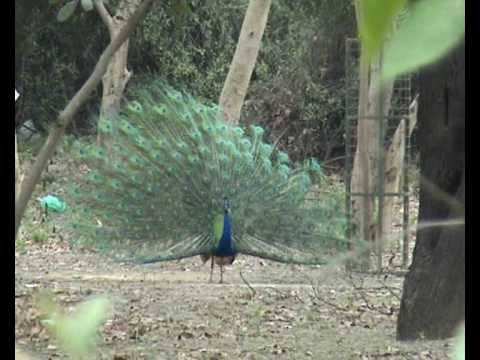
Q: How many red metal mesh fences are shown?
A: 0